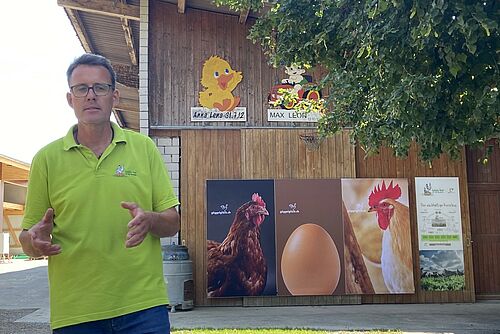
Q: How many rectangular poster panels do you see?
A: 4